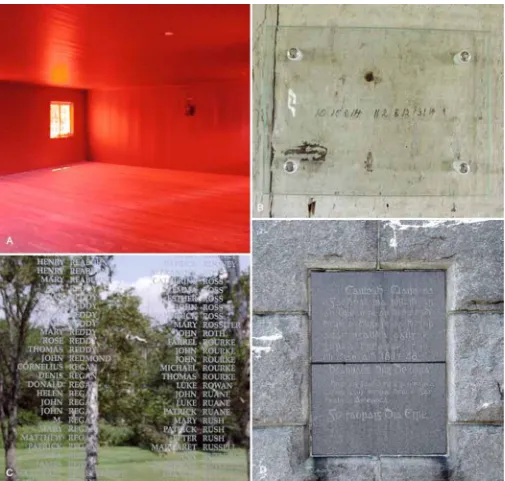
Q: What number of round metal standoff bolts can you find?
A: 4